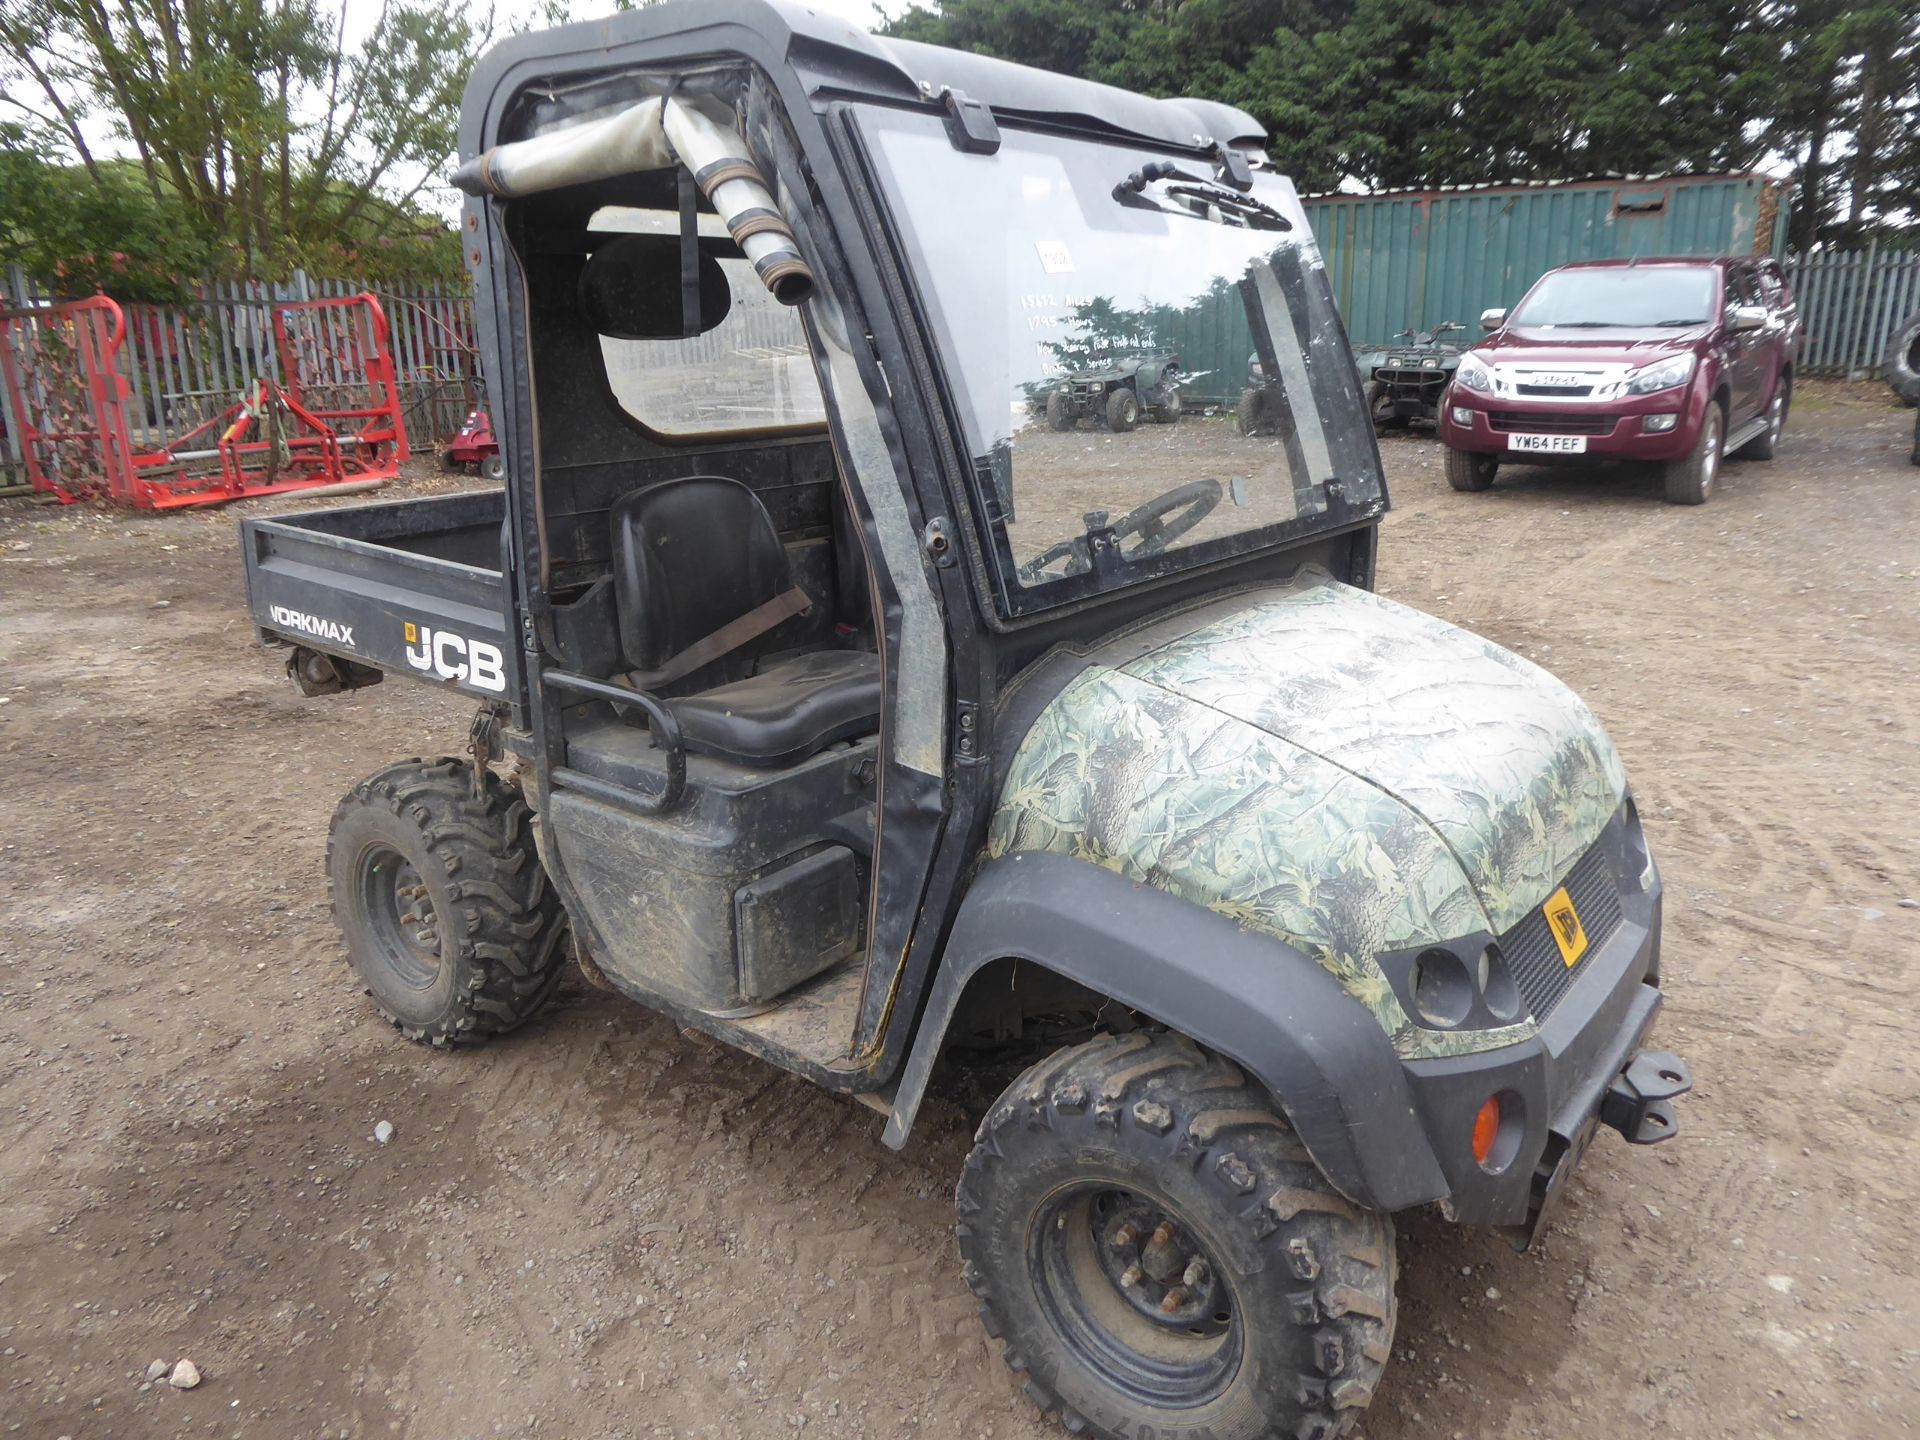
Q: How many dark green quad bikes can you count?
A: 3